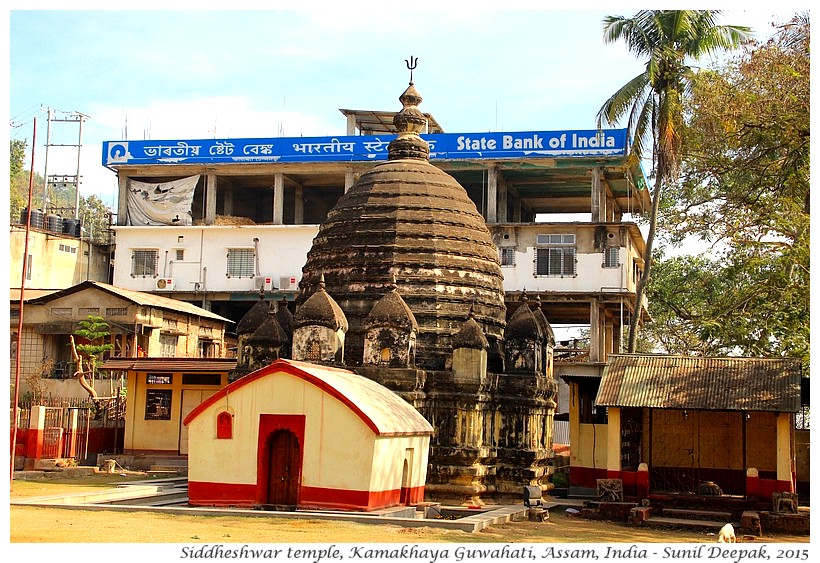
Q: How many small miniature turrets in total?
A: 8